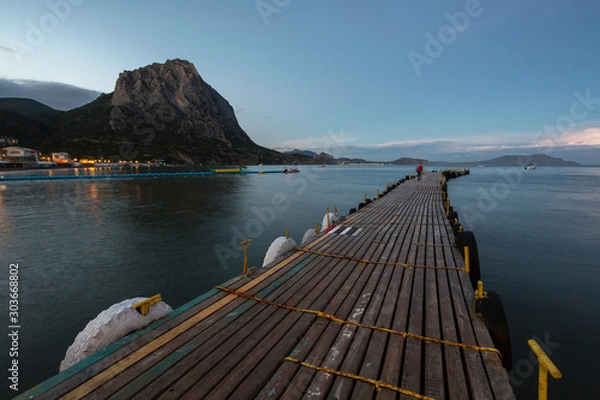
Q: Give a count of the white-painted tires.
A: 4